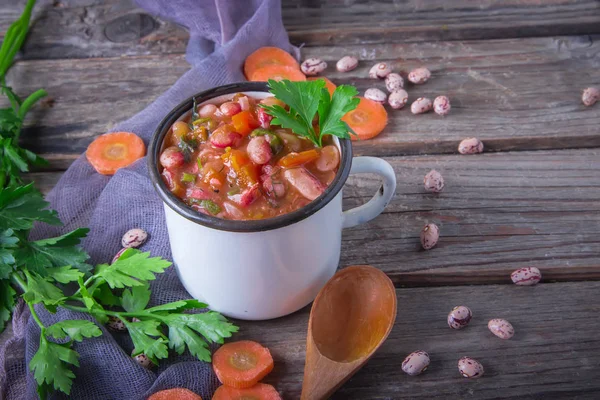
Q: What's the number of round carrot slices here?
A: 8